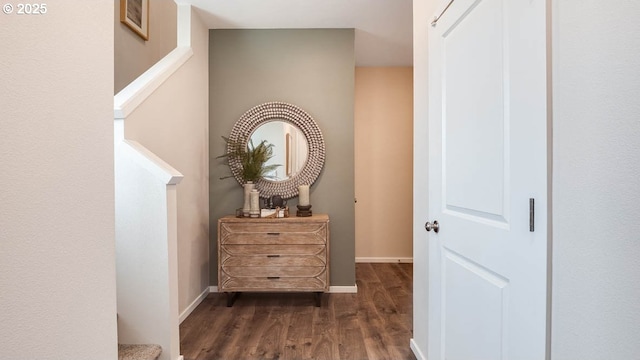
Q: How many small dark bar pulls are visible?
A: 3